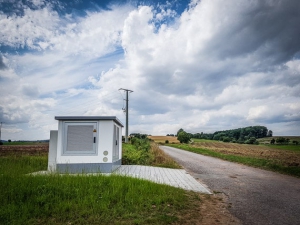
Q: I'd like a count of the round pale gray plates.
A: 2